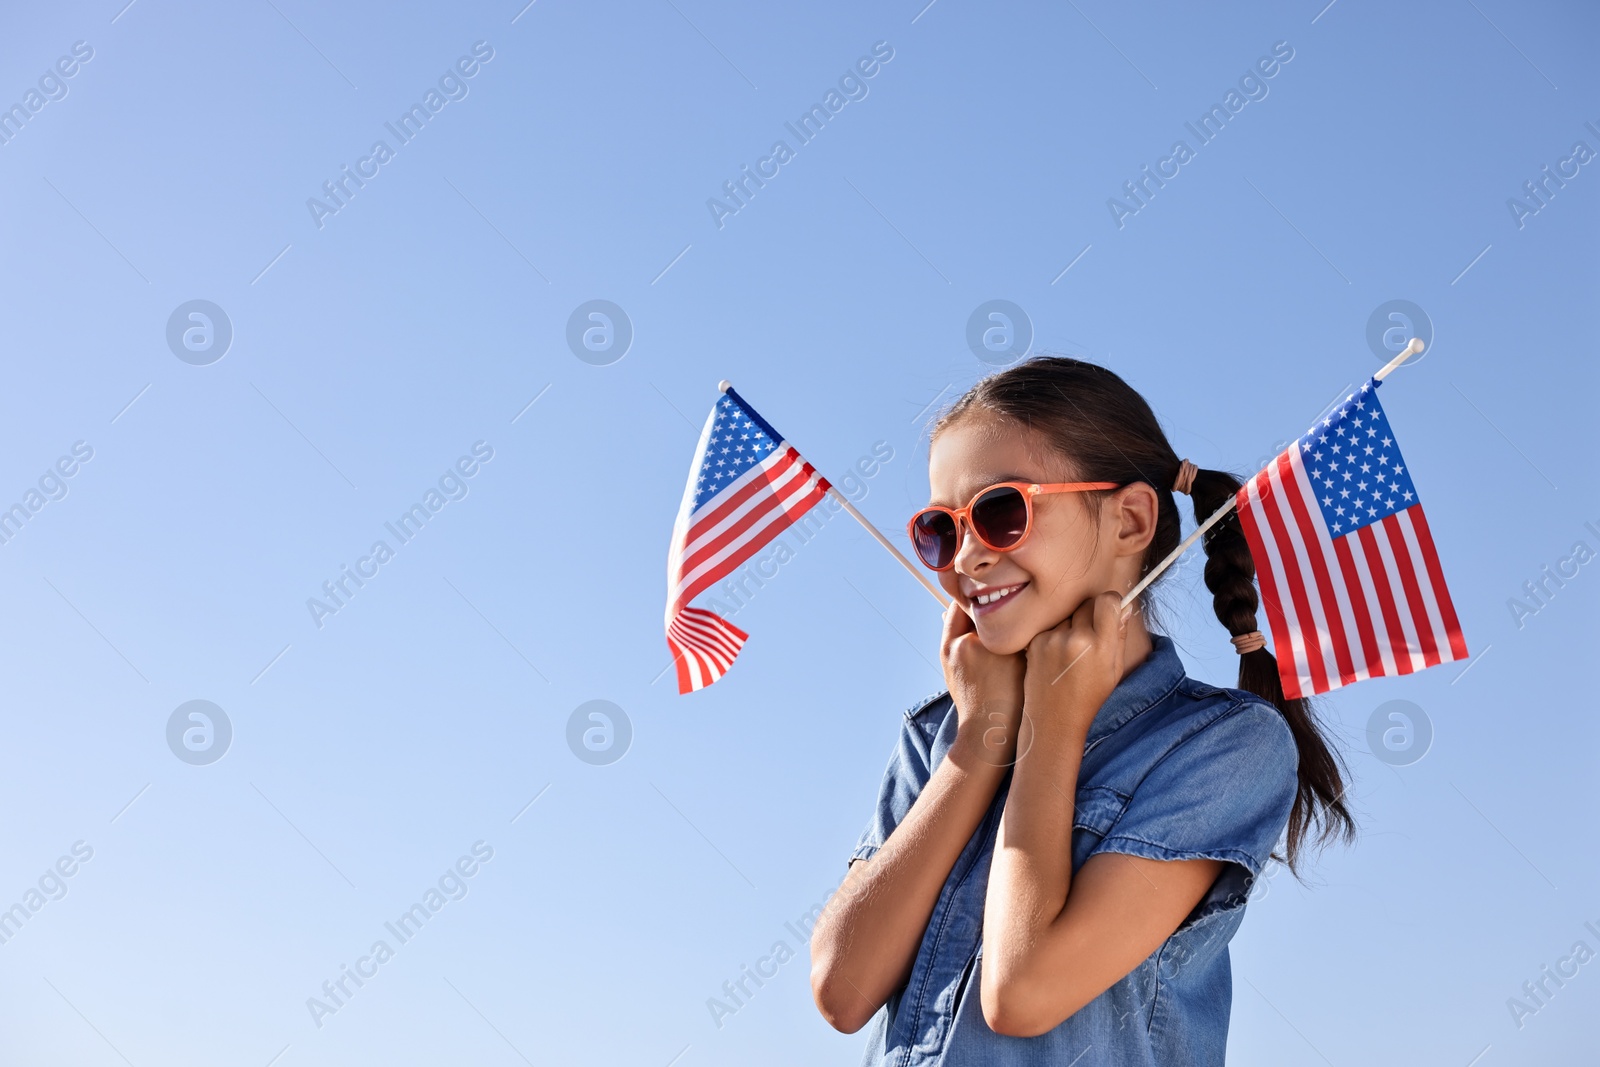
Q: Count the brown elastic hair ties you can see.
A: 2